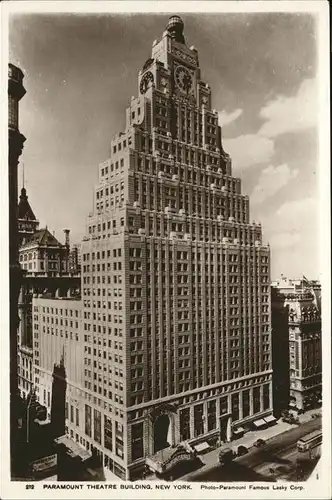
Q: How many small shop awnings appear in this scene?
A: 4